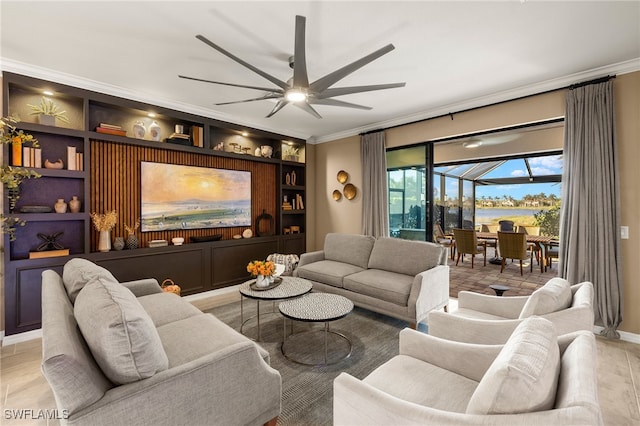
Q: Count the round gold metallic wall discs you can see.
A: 3